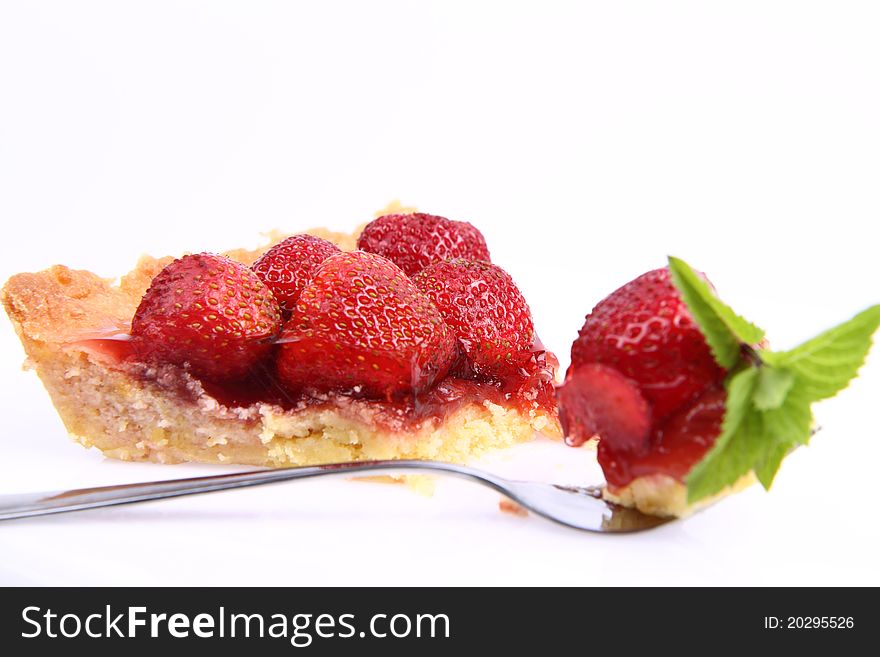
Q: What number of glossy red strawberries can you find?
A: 6